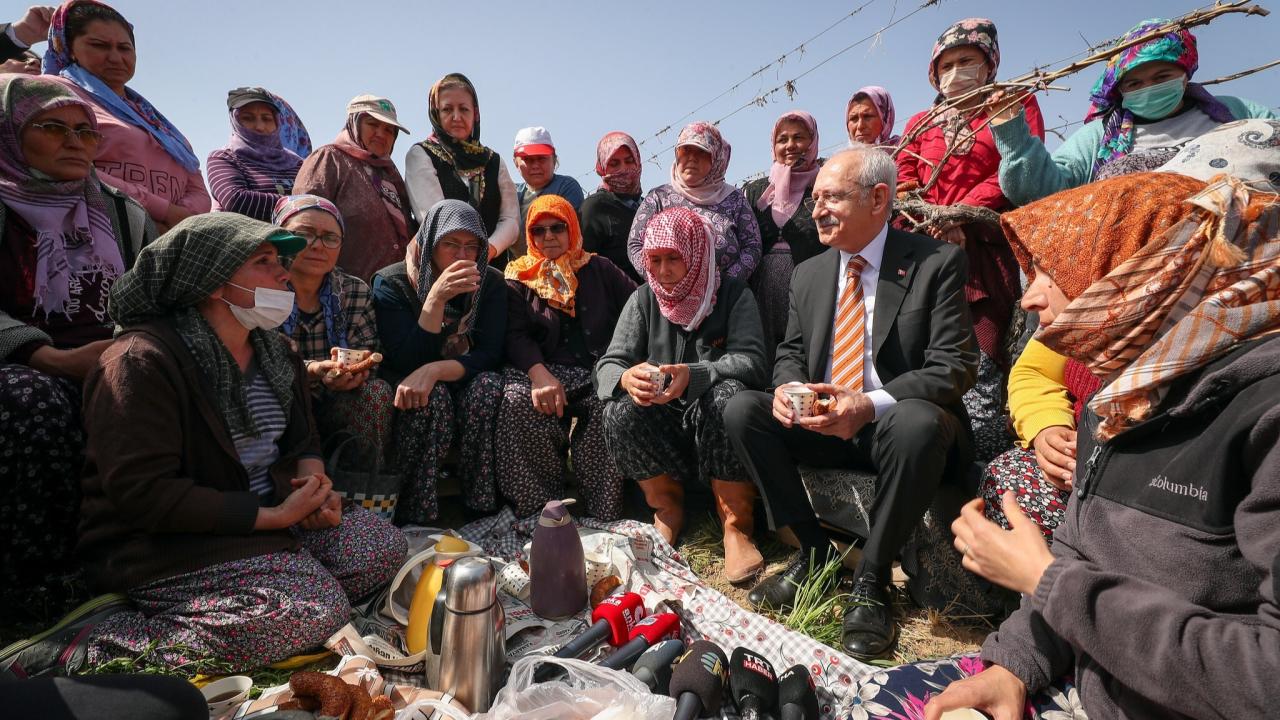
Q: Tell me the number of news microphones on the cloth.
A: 6